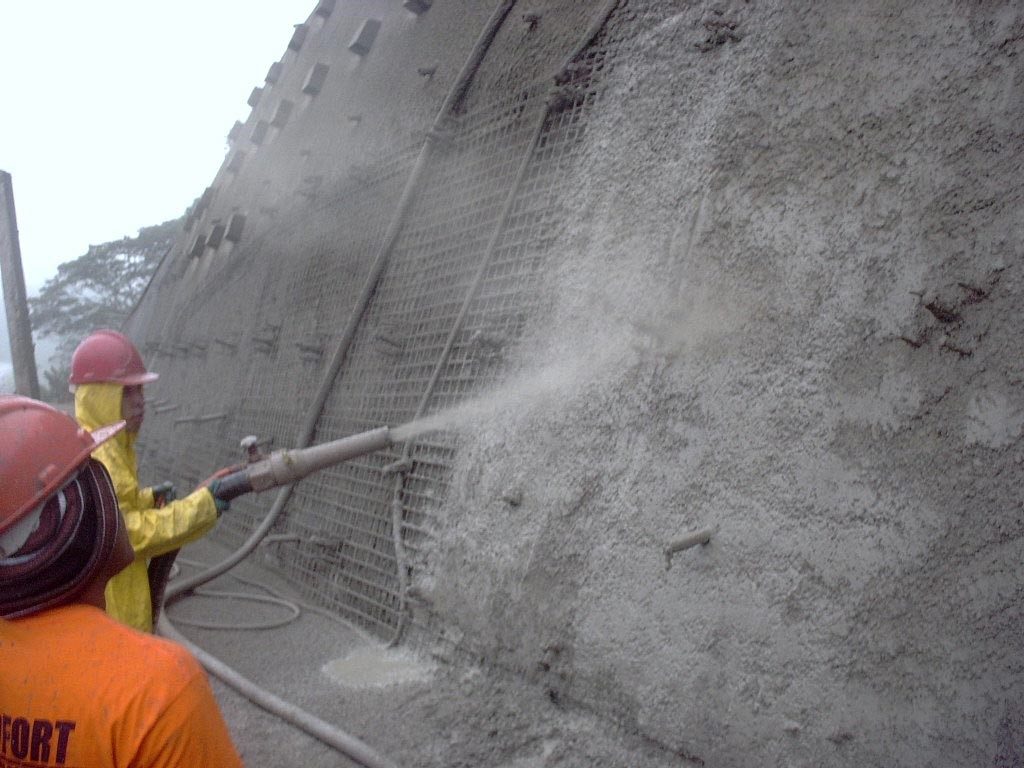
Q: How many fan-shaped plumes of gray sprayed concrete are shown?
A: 1